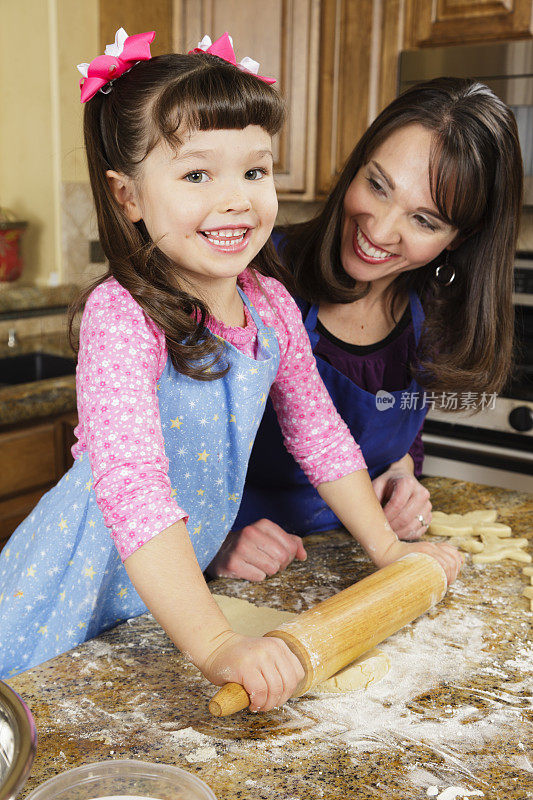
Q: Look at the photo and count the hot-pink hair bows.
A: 2